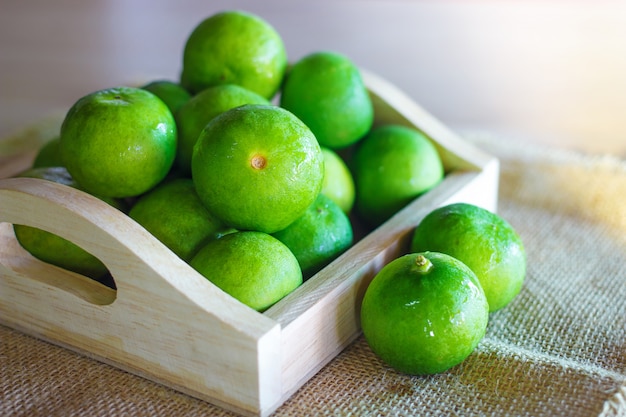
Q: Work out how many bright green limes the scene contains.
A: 15